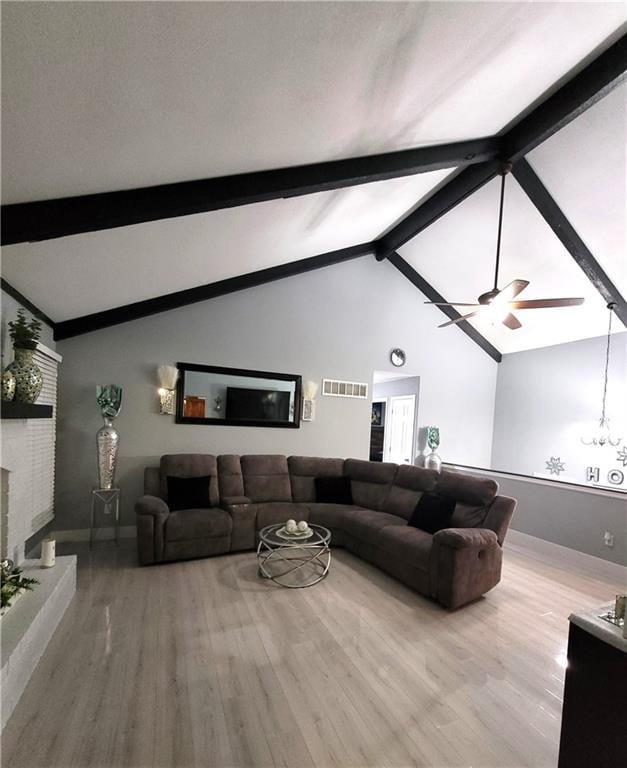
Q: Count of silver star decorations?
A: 2